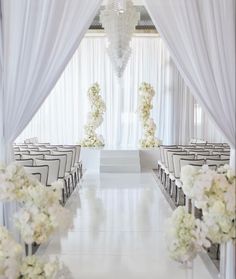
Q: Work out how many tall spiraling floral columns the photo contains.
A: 2